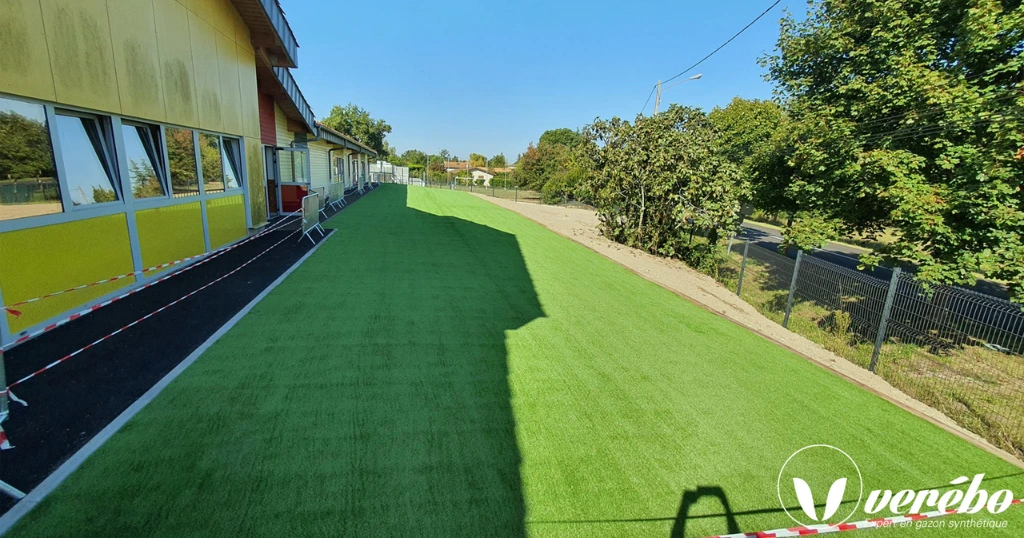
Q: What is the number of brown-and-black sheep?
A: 0